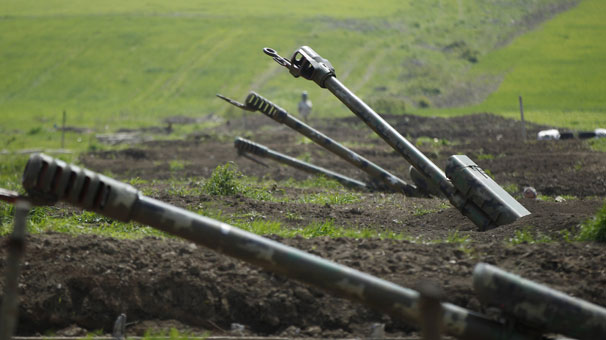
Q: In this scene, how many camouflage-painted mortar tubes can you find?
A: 4